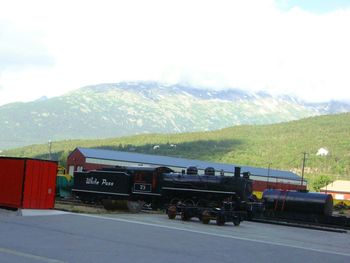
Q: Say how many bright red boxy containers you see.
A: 1